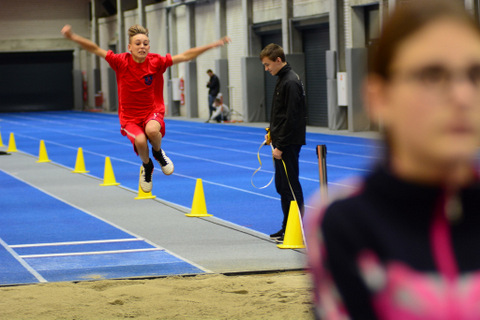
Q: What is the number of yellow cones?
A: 8